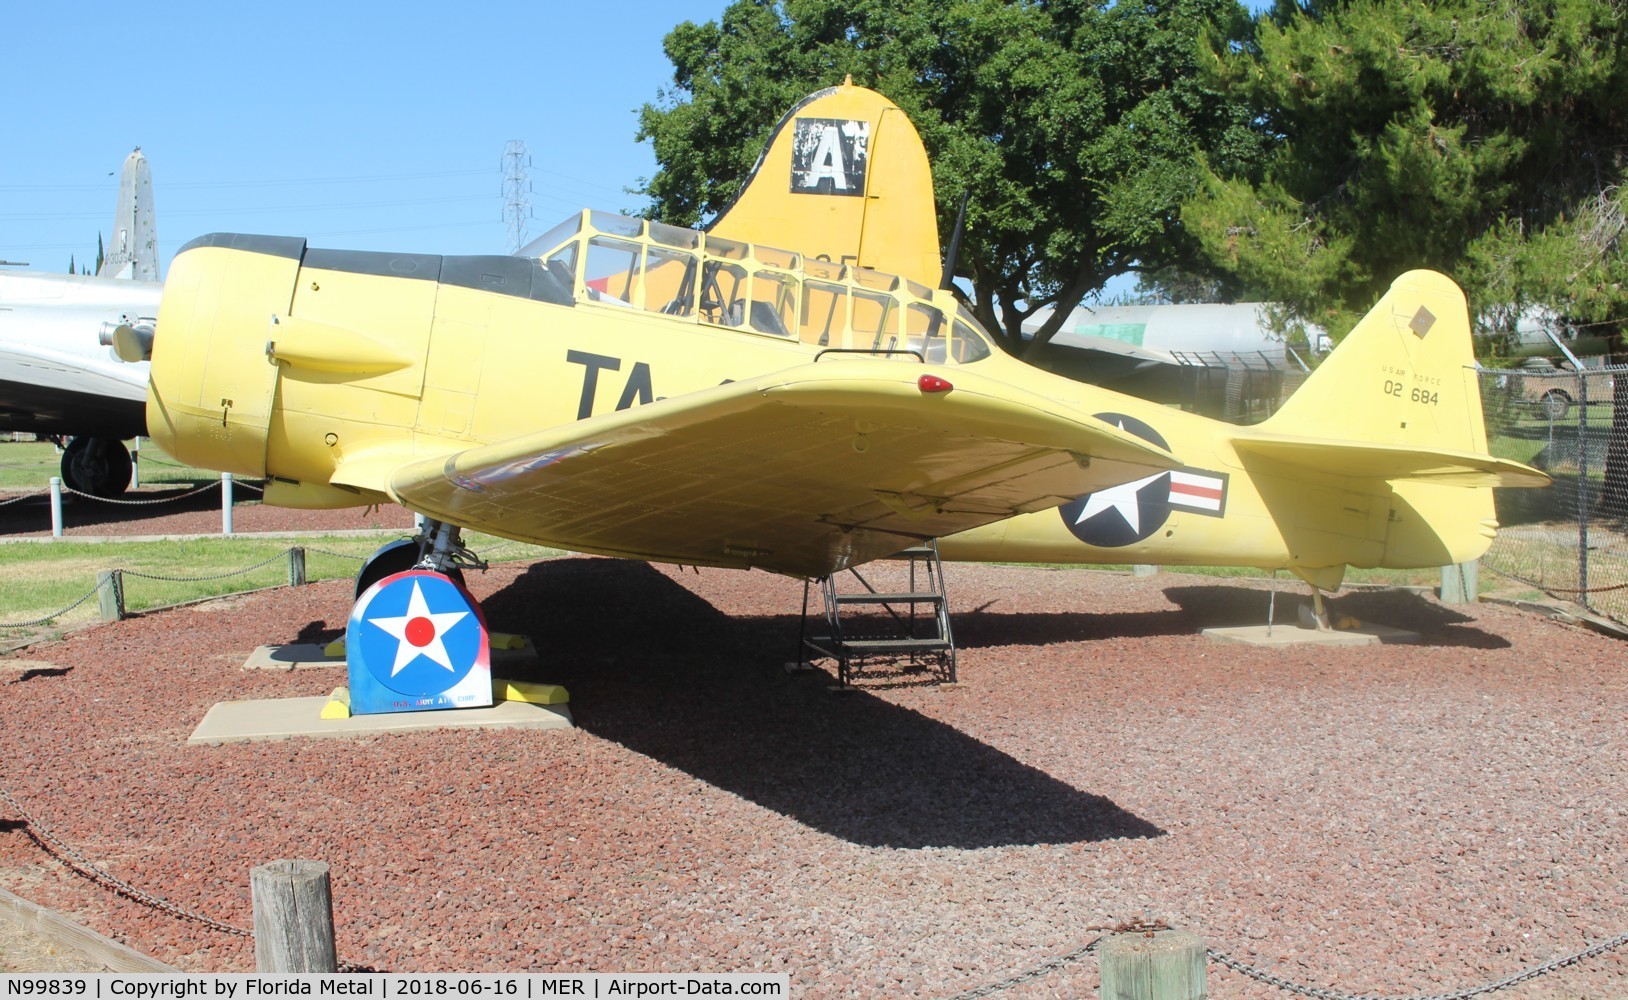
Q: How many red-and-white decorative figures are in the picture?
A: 2